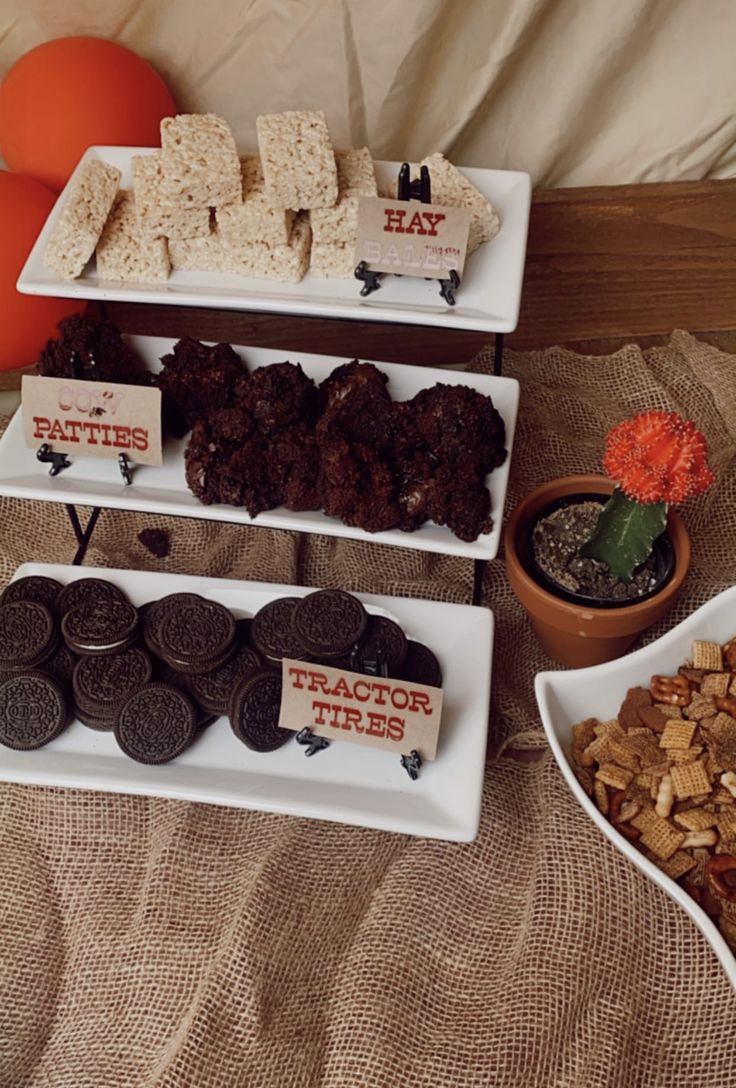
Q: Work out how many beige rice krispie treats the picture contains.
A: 11